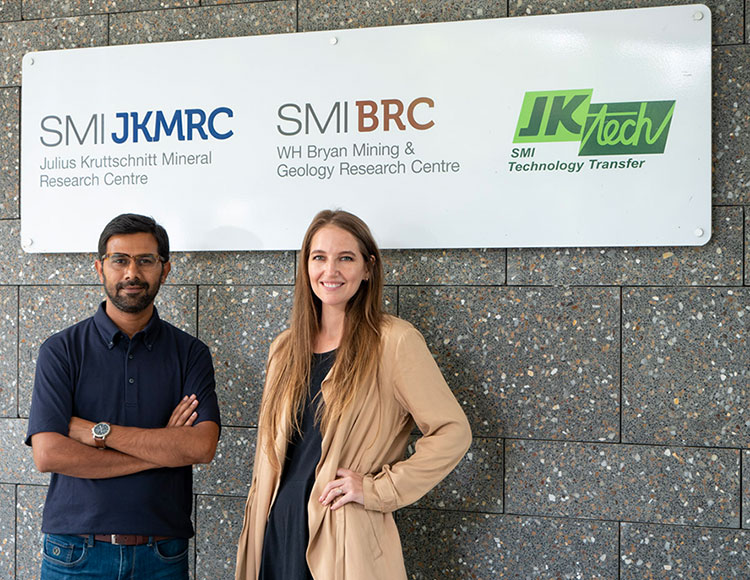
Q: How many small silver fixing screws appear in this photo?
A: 5